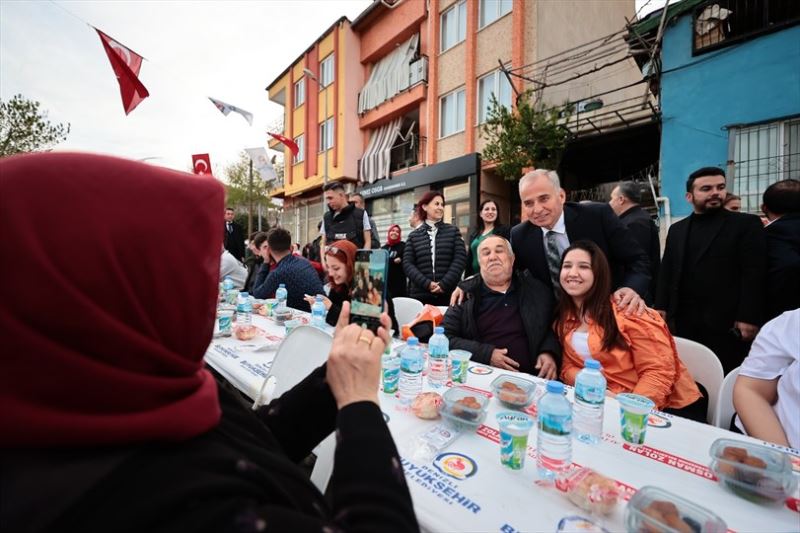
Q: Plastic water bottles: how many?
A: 8